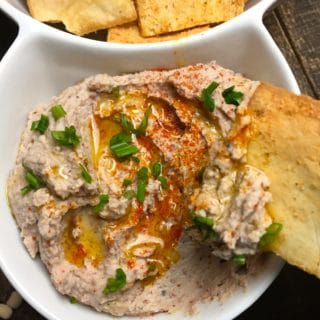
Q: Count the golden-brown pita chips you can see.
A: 4